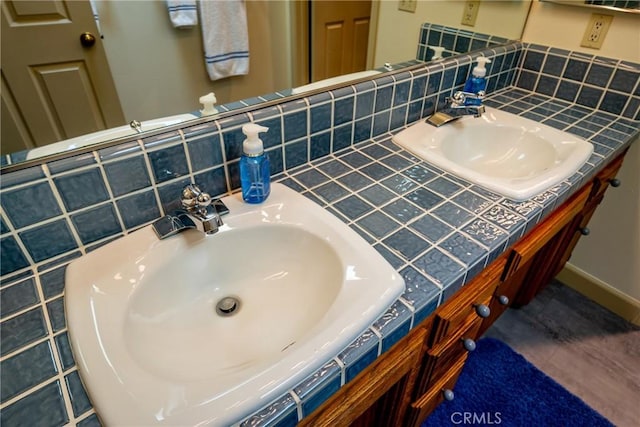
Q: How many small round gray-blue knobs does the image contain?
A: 6